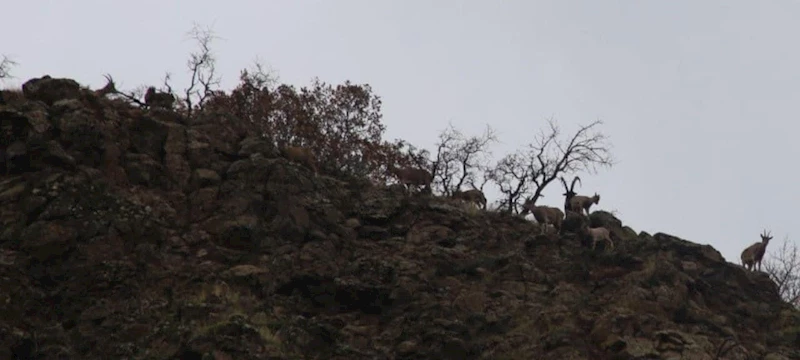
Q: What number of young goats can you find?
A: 2